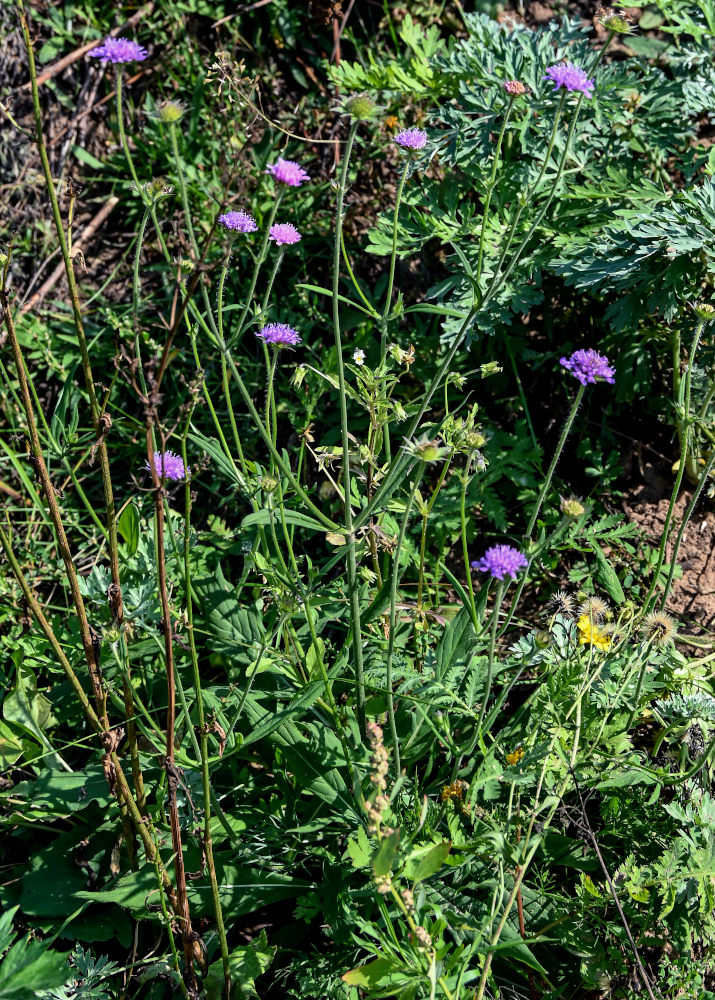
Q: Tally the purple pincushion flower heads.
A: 10